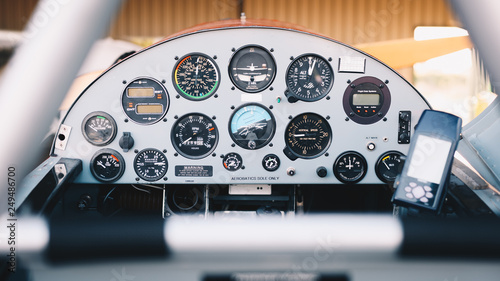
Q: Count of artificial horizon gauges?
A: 1